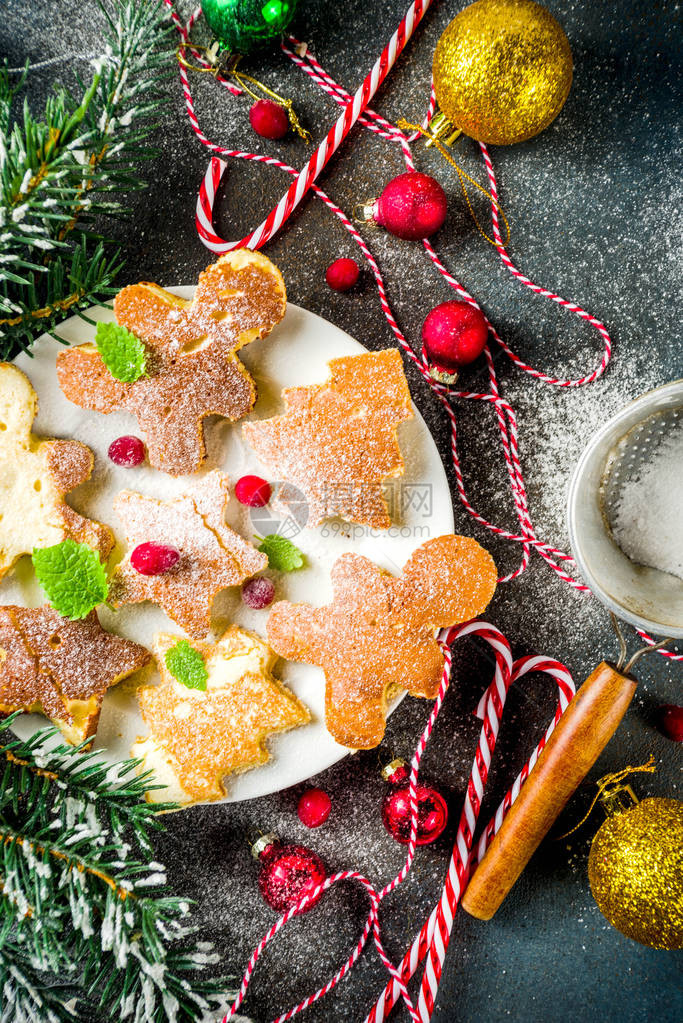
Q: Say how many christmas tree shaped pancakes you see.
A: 2